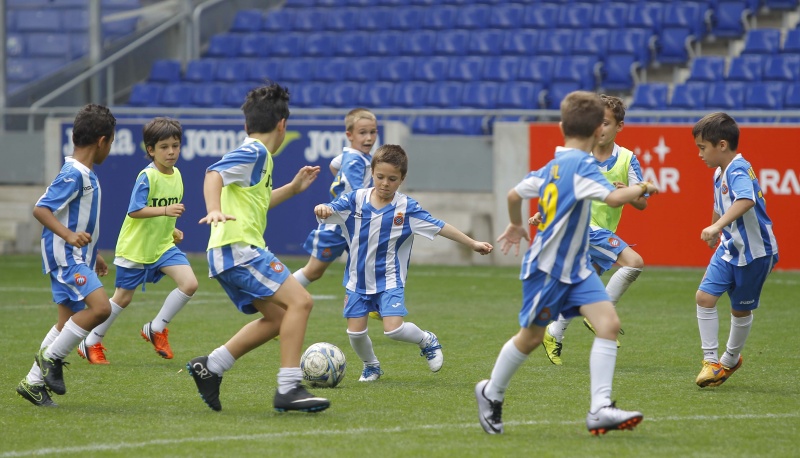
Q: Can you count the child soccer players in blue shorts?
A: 8